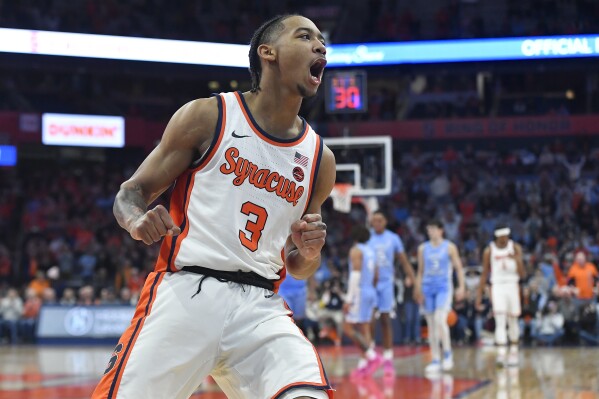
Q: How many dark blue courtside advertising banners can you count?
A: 1